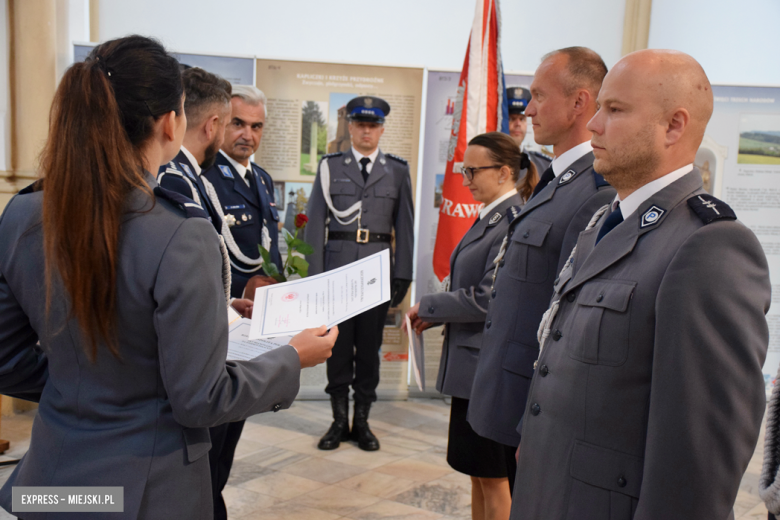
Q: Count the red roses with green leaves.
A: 1